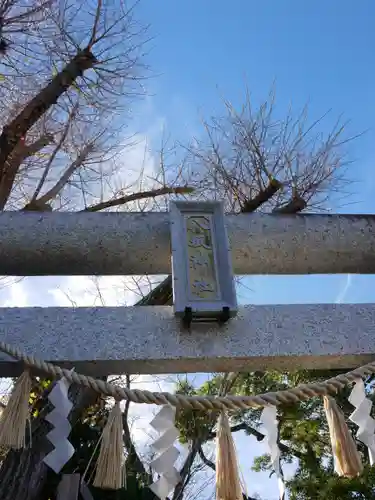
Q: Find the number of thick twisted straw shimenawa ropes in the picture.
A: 1